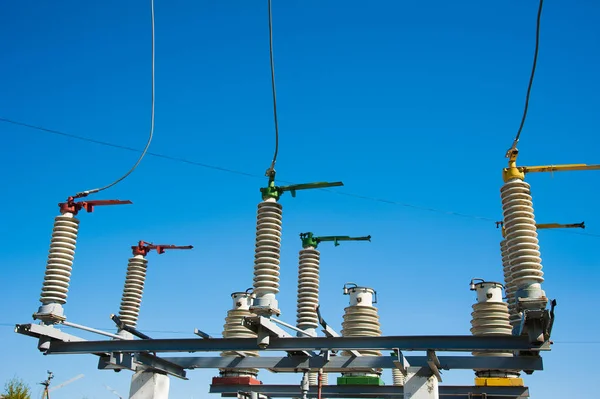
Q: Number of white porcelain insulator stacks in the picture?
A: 9